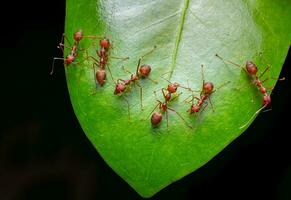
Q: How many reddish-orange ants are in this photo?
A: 6